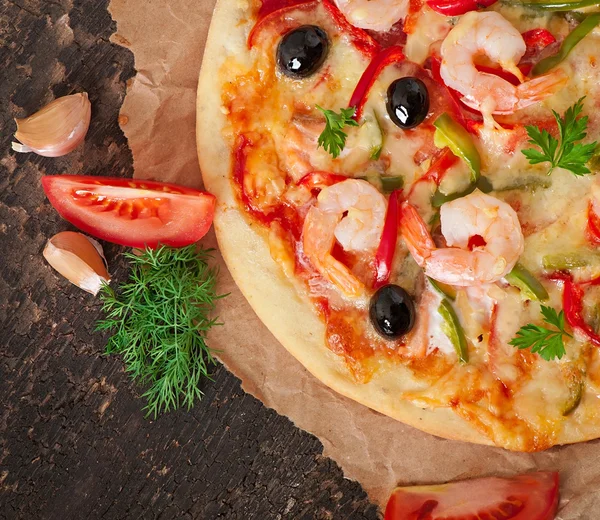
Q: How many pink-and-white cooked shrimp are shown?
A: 4